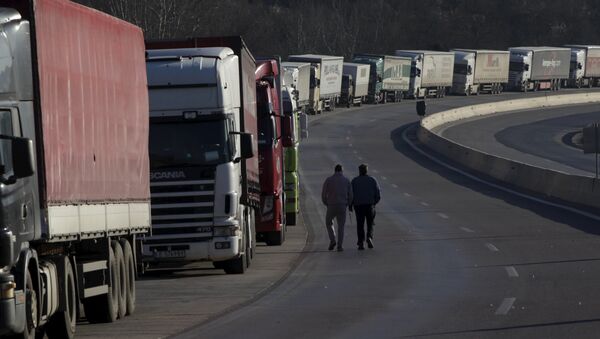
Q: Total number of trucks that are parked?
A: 12